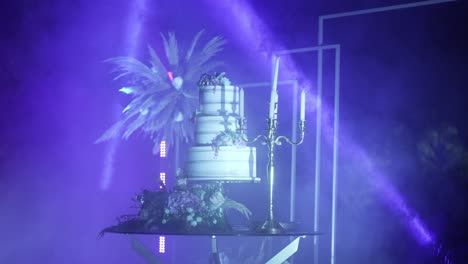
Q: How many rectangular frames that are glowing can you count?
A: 3